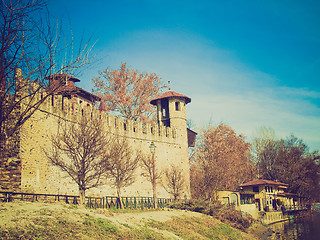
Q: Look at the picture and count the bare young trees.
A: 4